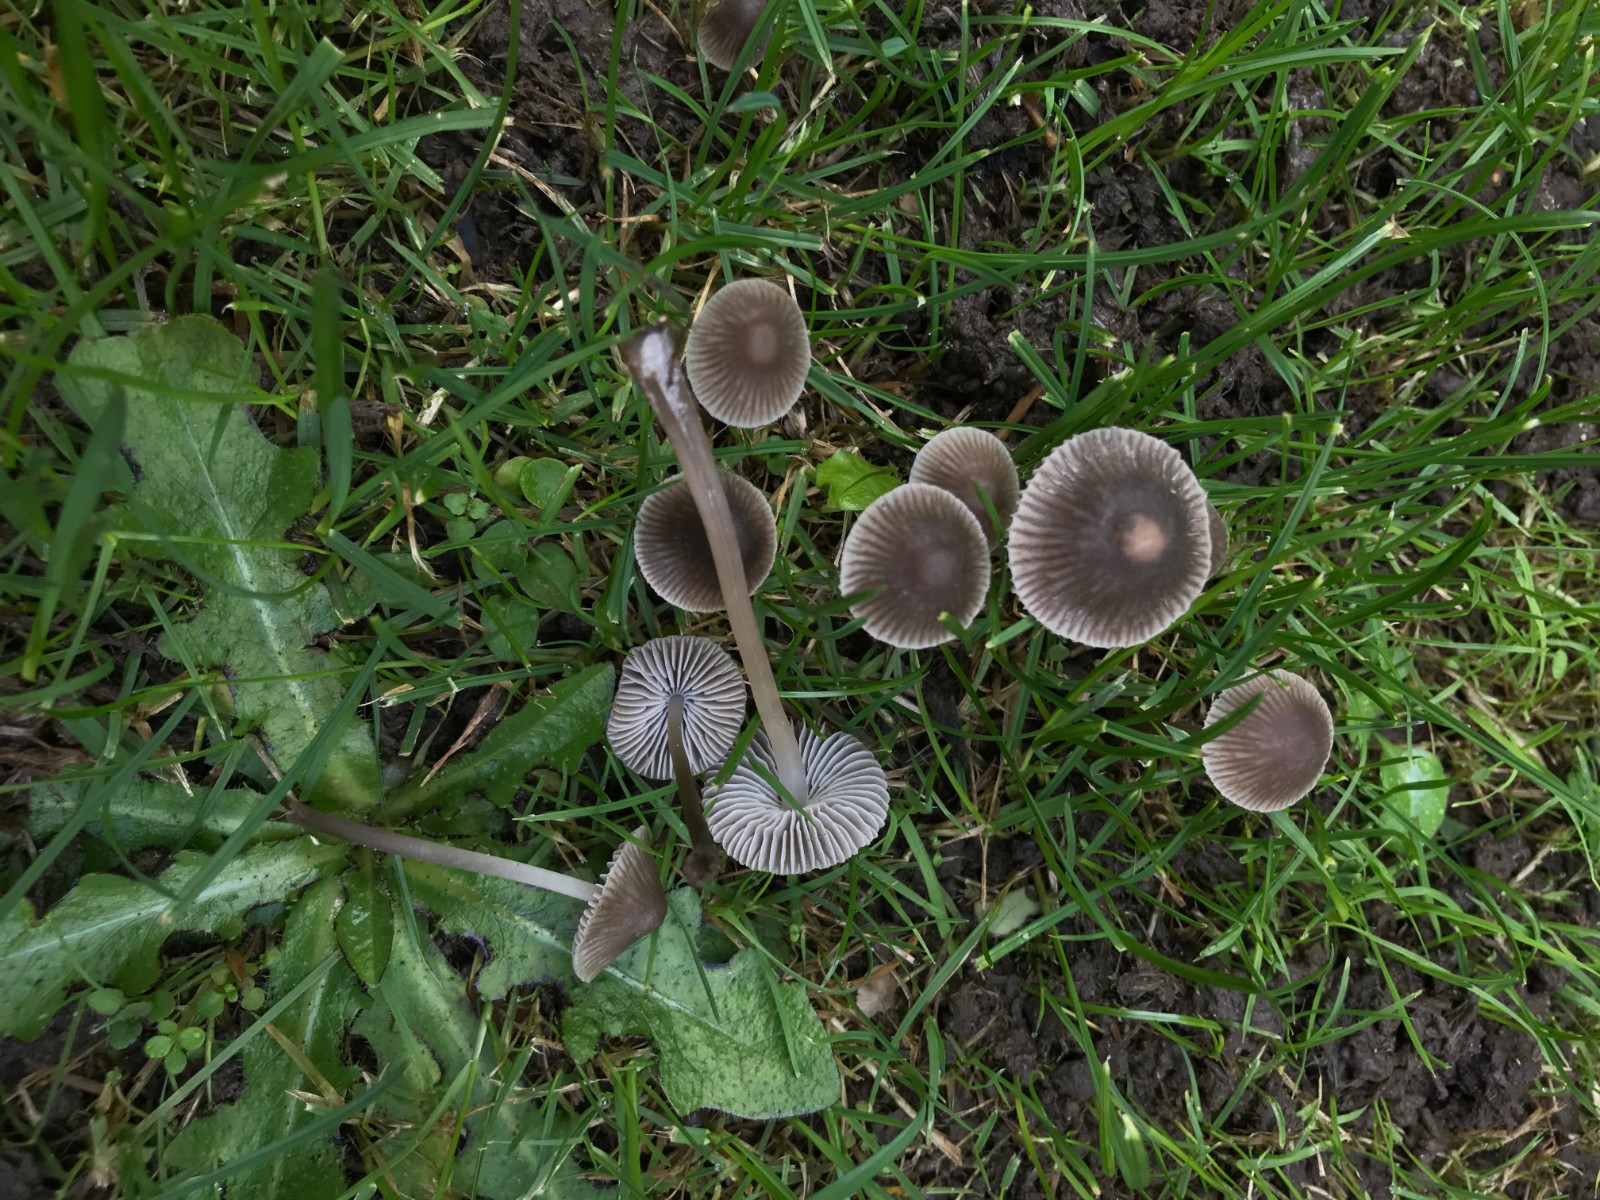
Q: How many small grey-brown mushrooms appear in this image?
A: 11